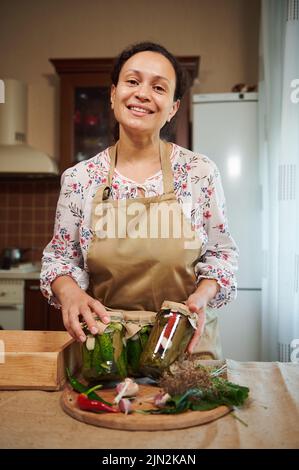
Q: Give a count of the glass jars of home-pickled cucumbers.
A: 3